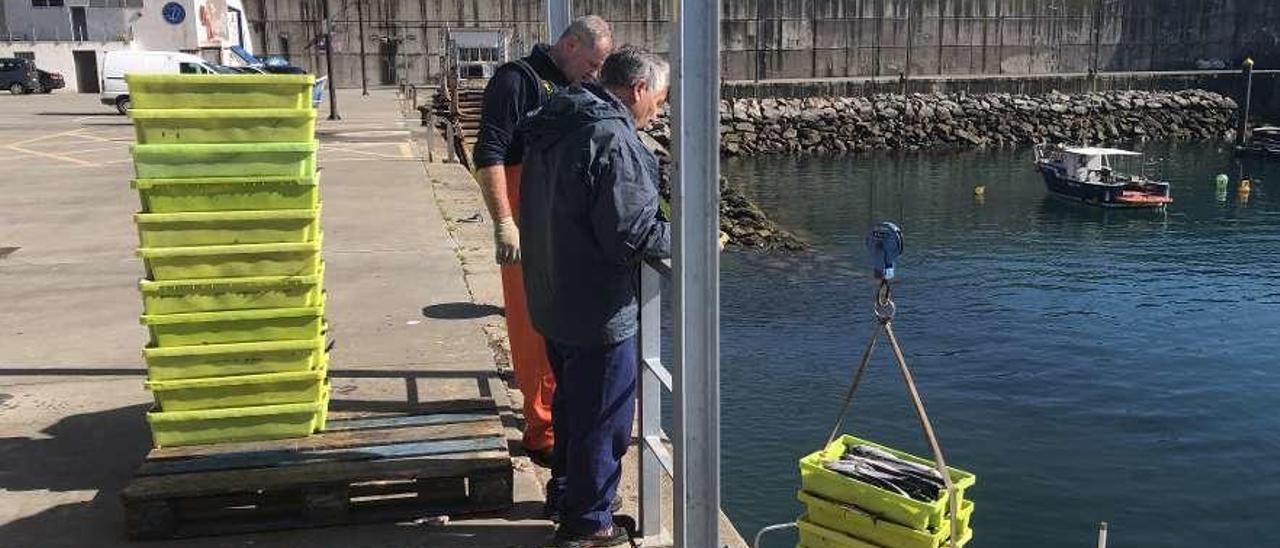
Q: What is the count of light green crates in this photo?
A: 14